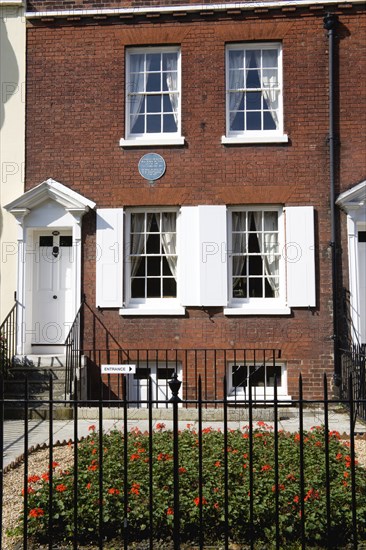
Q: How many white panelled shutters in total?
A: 4